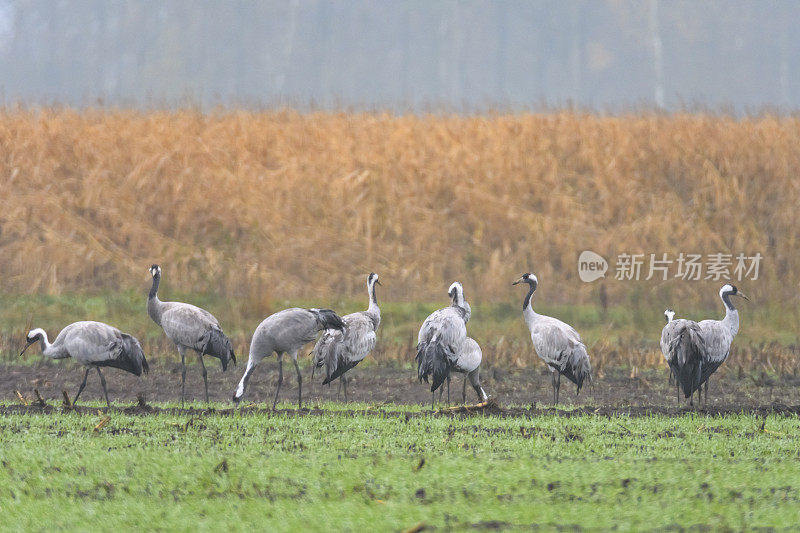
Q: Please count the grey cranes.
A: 9